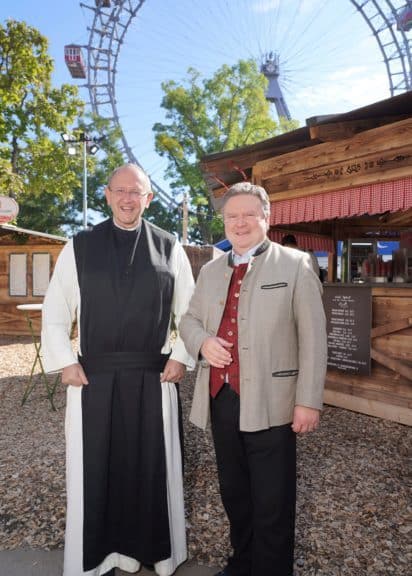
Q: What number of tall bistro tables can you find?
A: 1